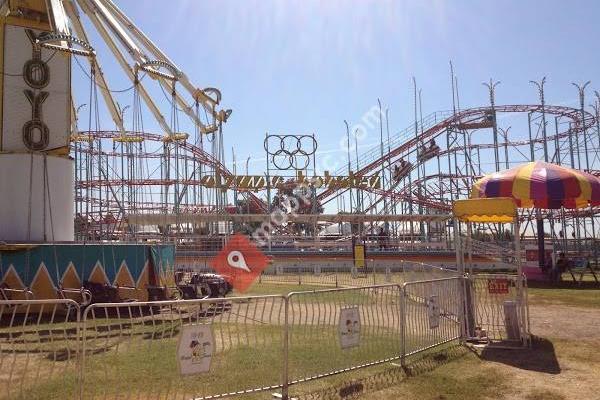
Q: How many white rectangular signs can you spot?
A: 3